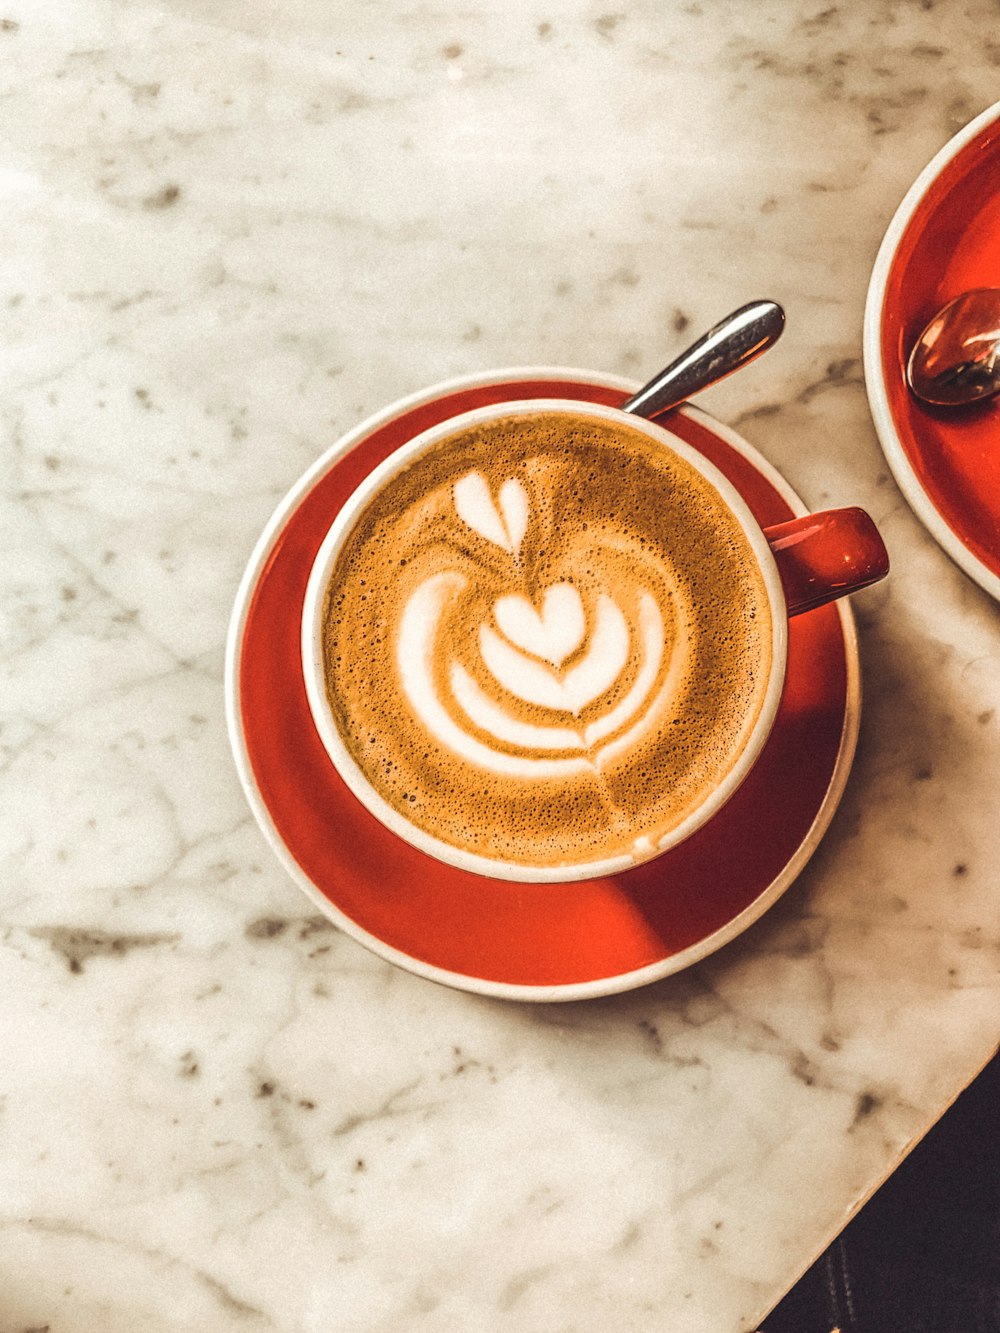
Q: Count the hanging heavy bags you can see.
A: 0